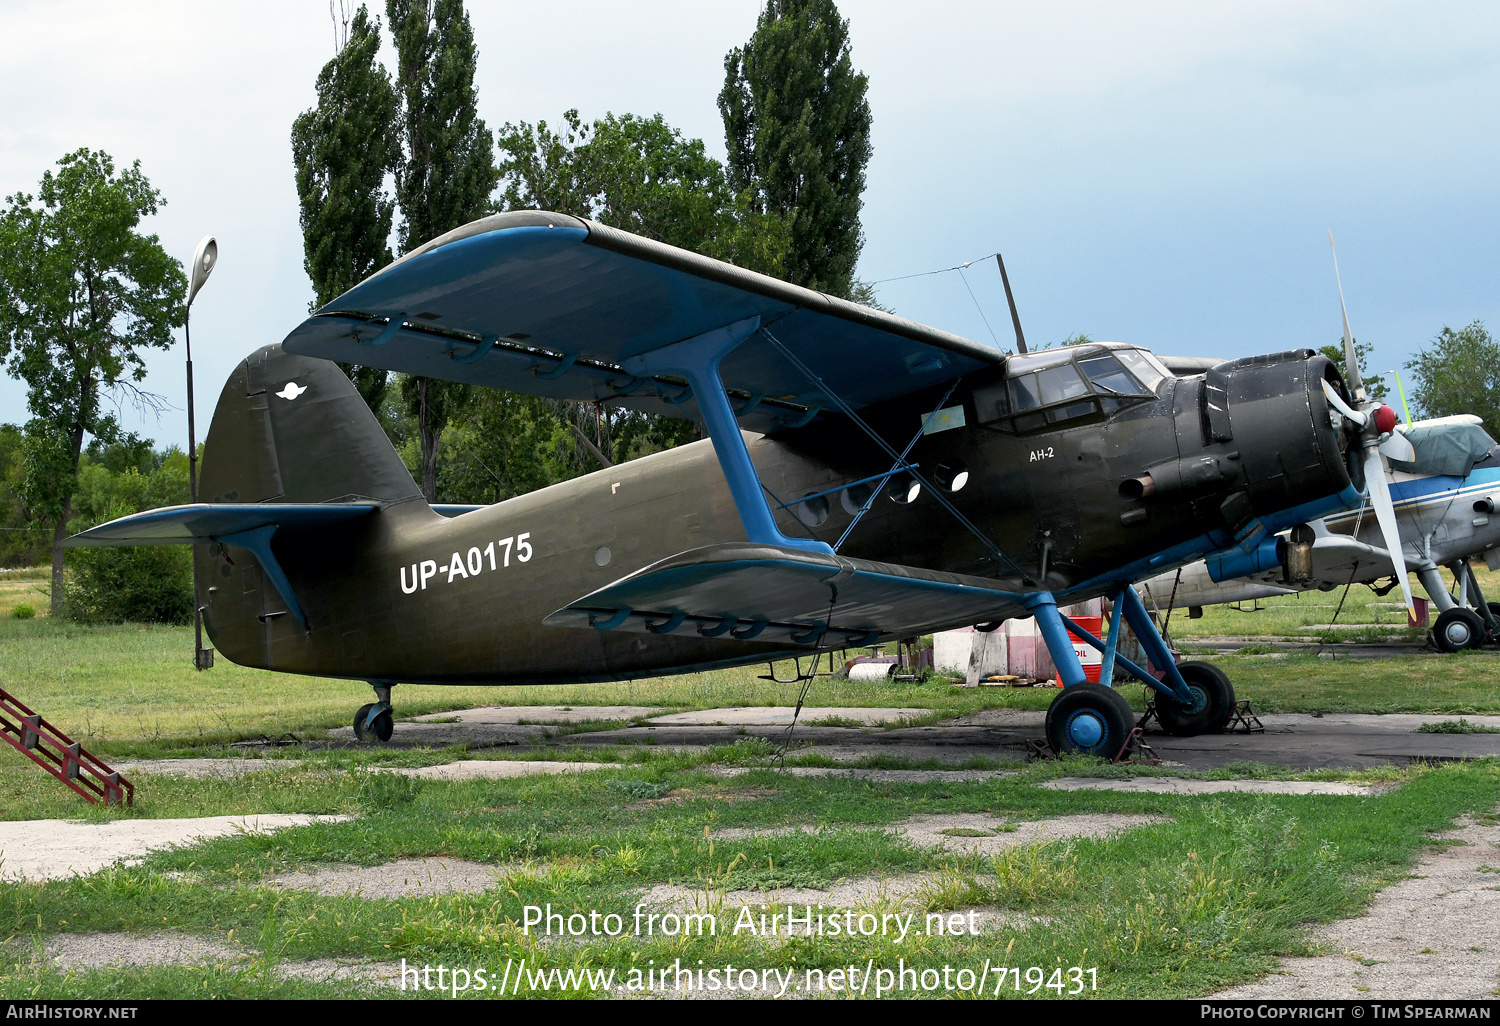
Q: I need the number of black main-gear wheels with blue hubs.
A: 2